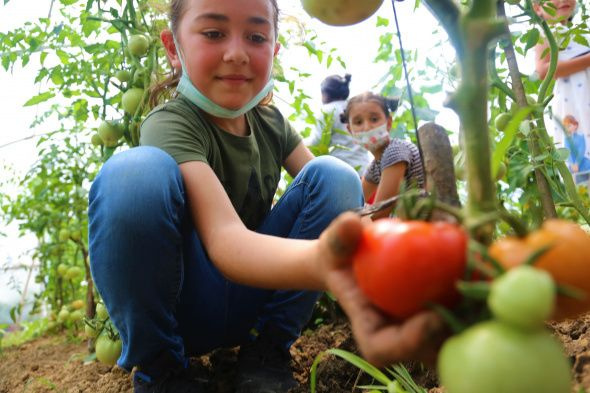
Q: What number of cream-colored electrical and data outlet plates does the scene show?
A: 0